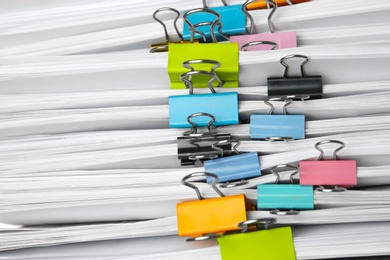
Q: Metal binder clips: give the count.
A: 14